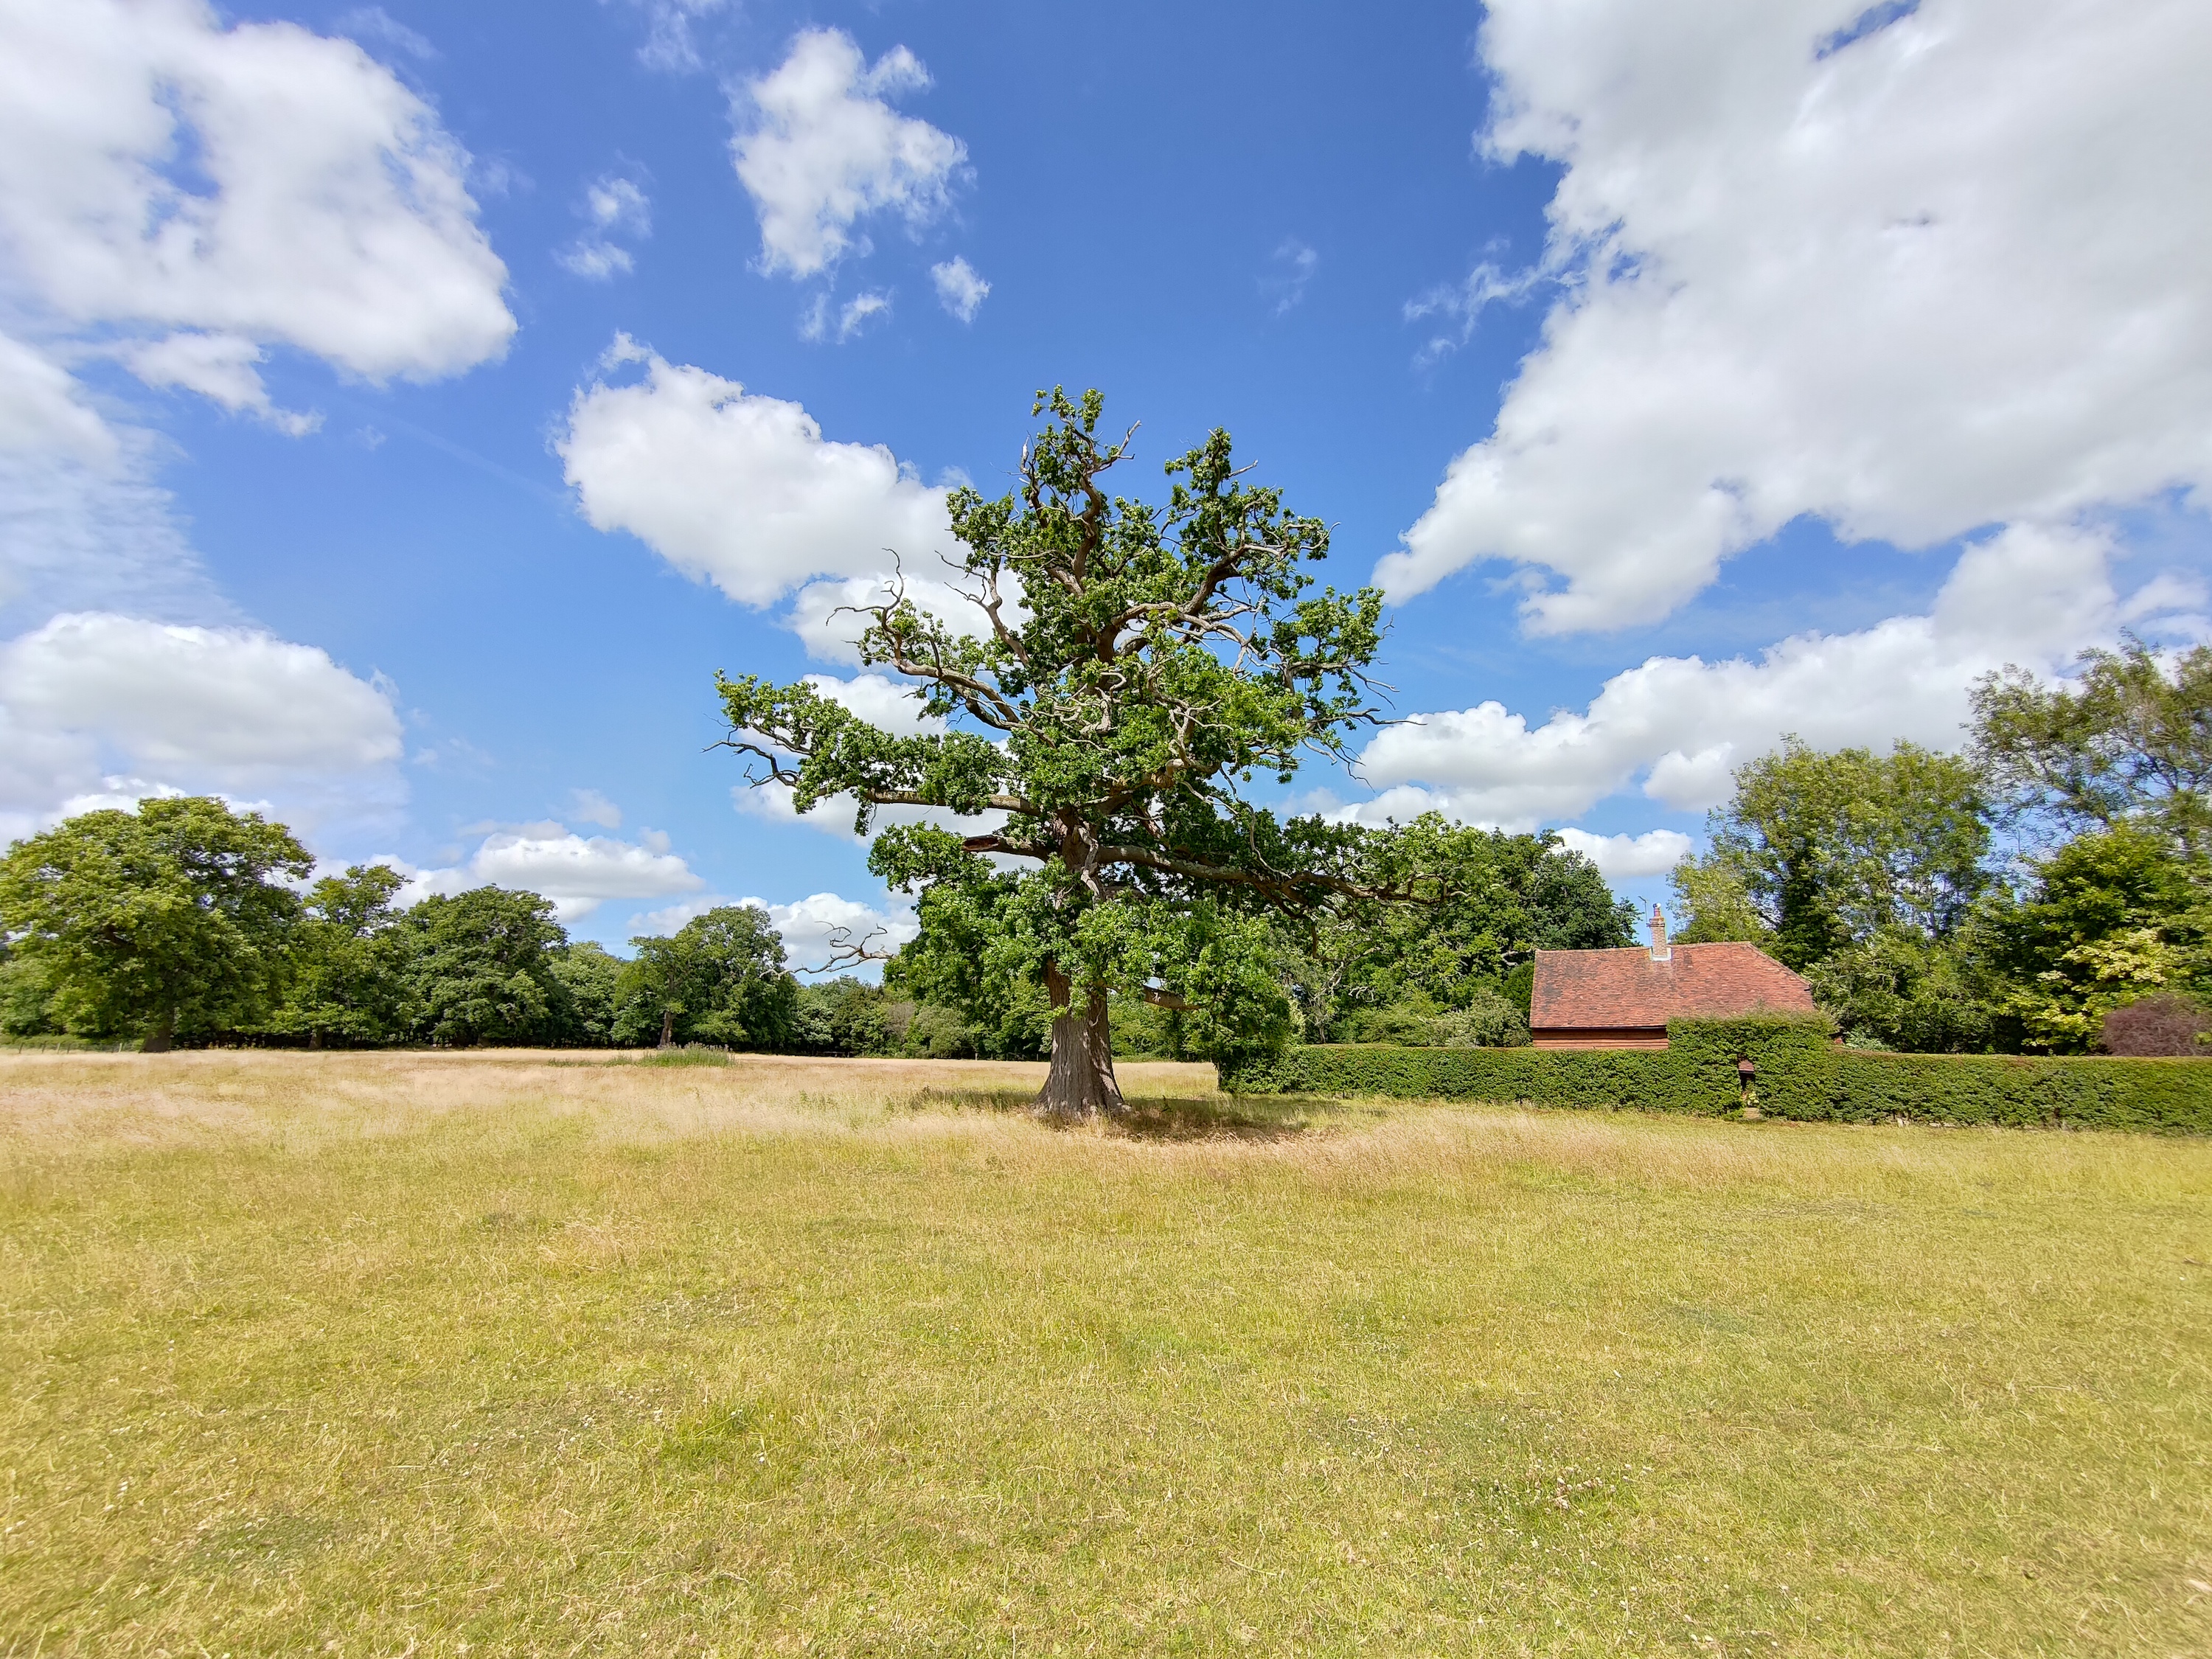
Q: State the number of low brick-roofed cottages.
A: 1